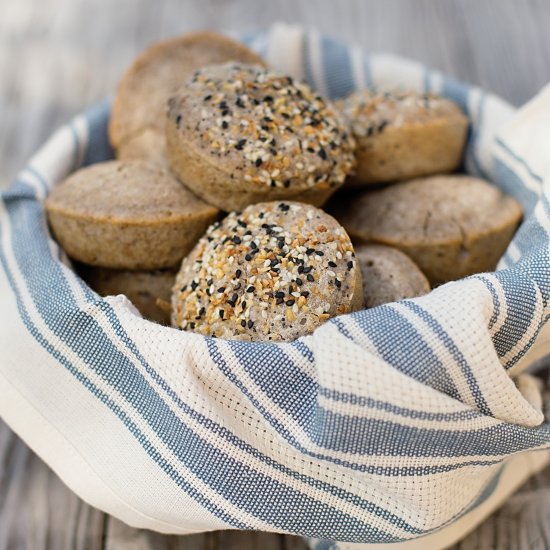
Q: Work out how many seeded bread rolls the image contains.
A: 3